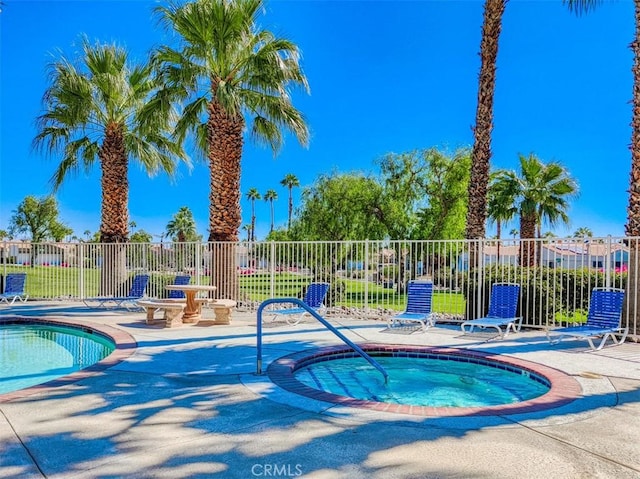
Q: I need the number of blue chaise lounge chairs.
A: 7